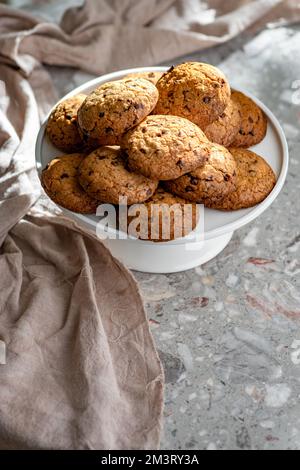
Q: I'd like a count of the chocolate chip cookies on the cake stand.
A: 12